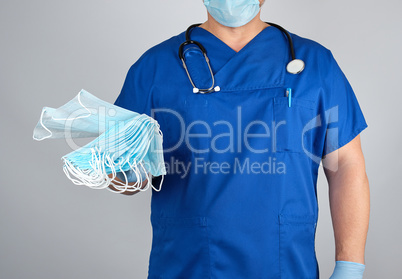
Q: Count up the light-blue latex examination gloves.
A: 2